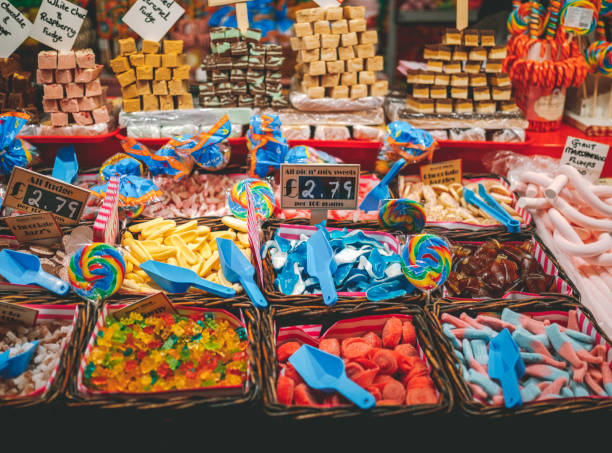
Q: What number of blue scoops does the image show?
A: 9